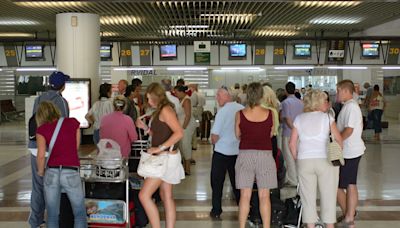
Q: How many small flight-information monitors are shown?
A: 6